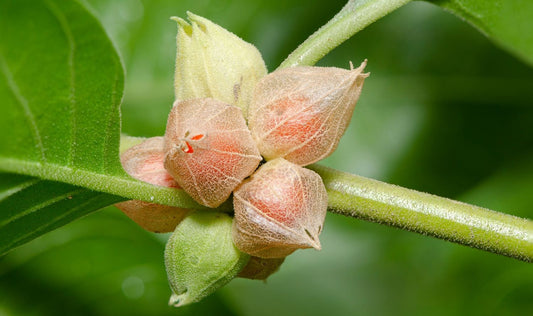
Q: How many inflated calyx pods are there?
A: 7